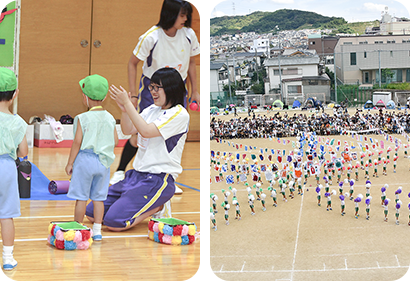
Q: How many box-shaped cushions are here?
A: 2